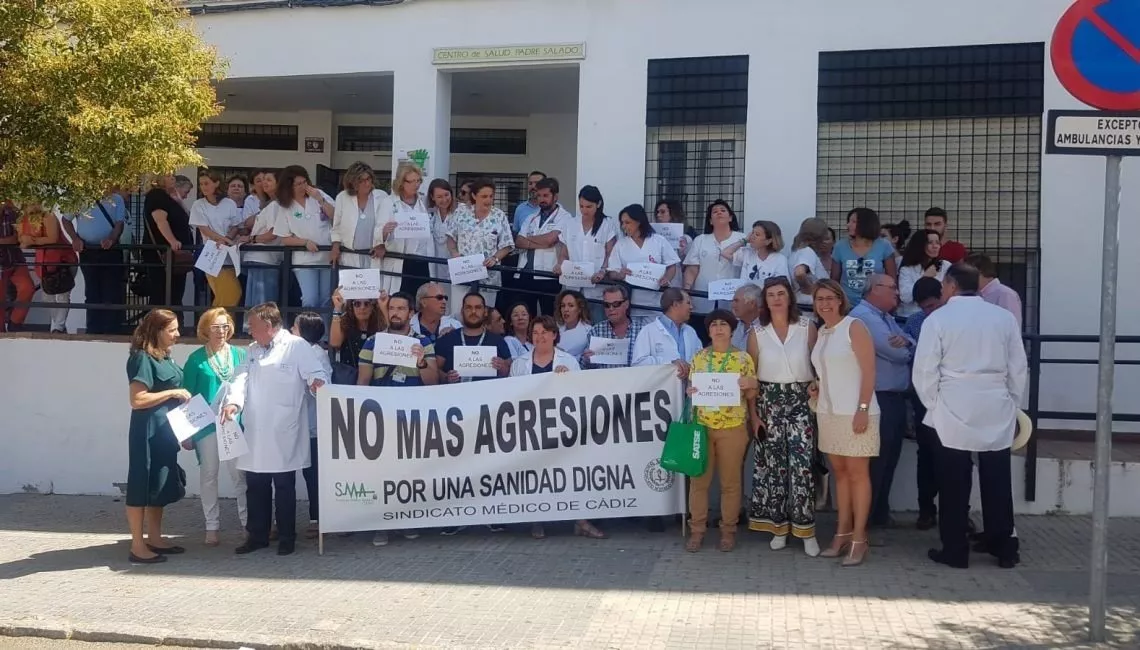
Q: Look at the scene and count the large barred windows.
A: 2